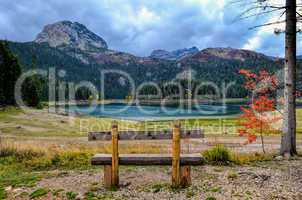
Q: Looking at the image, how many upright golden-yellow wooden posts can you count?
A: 2